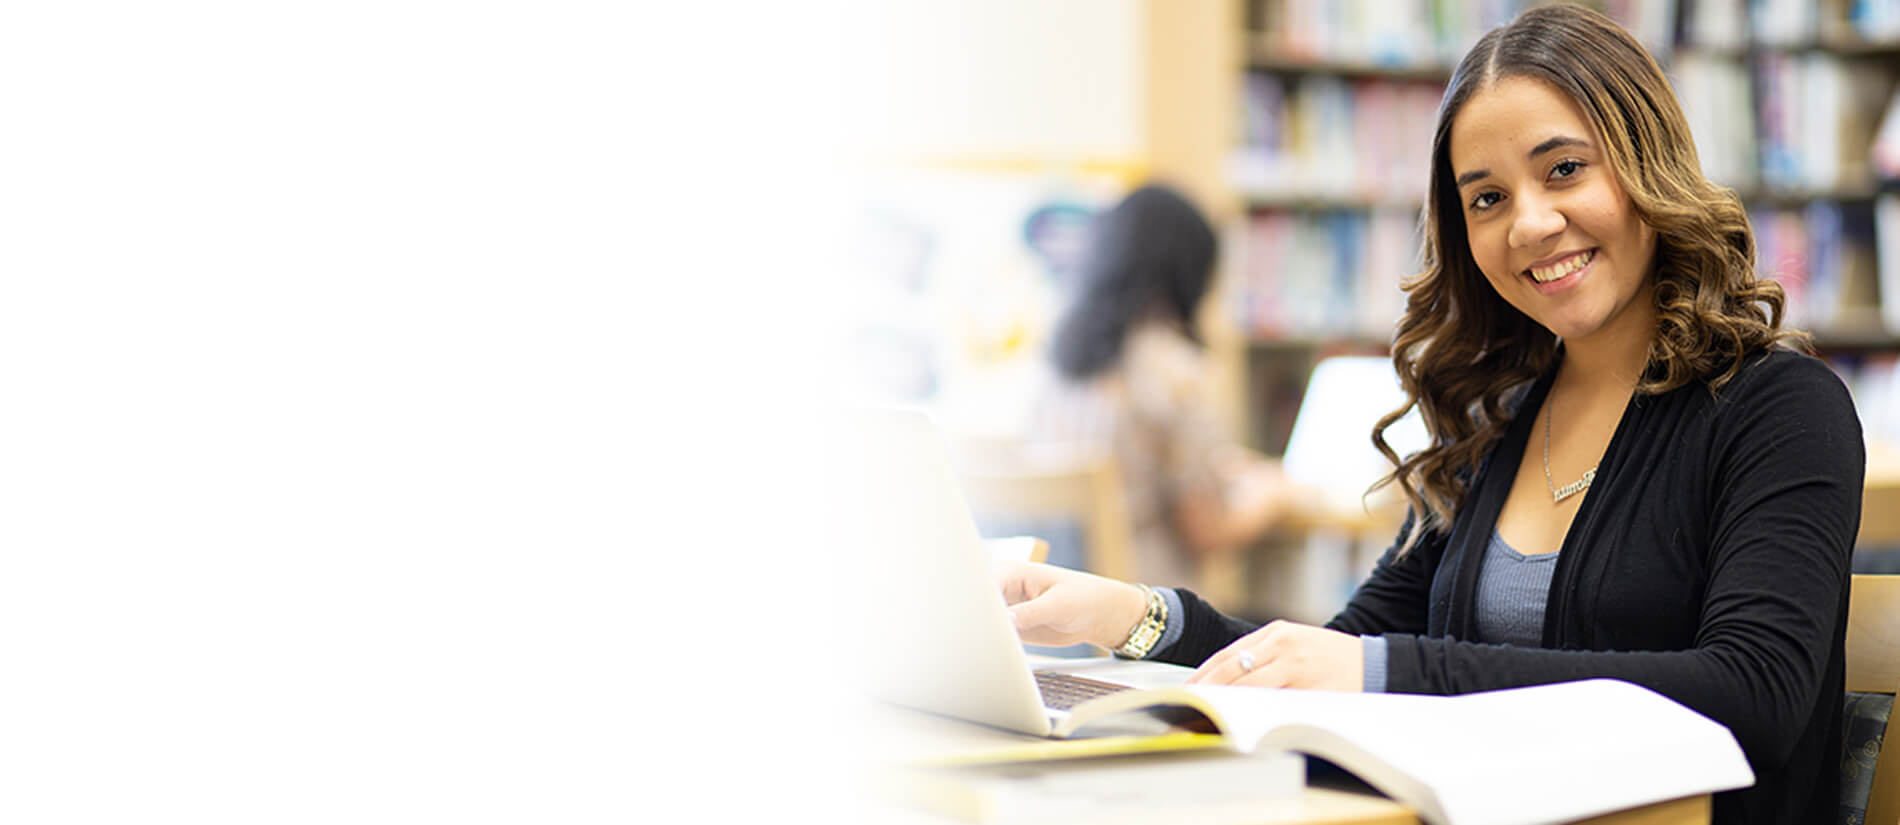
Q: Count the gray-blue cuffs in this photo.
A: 2